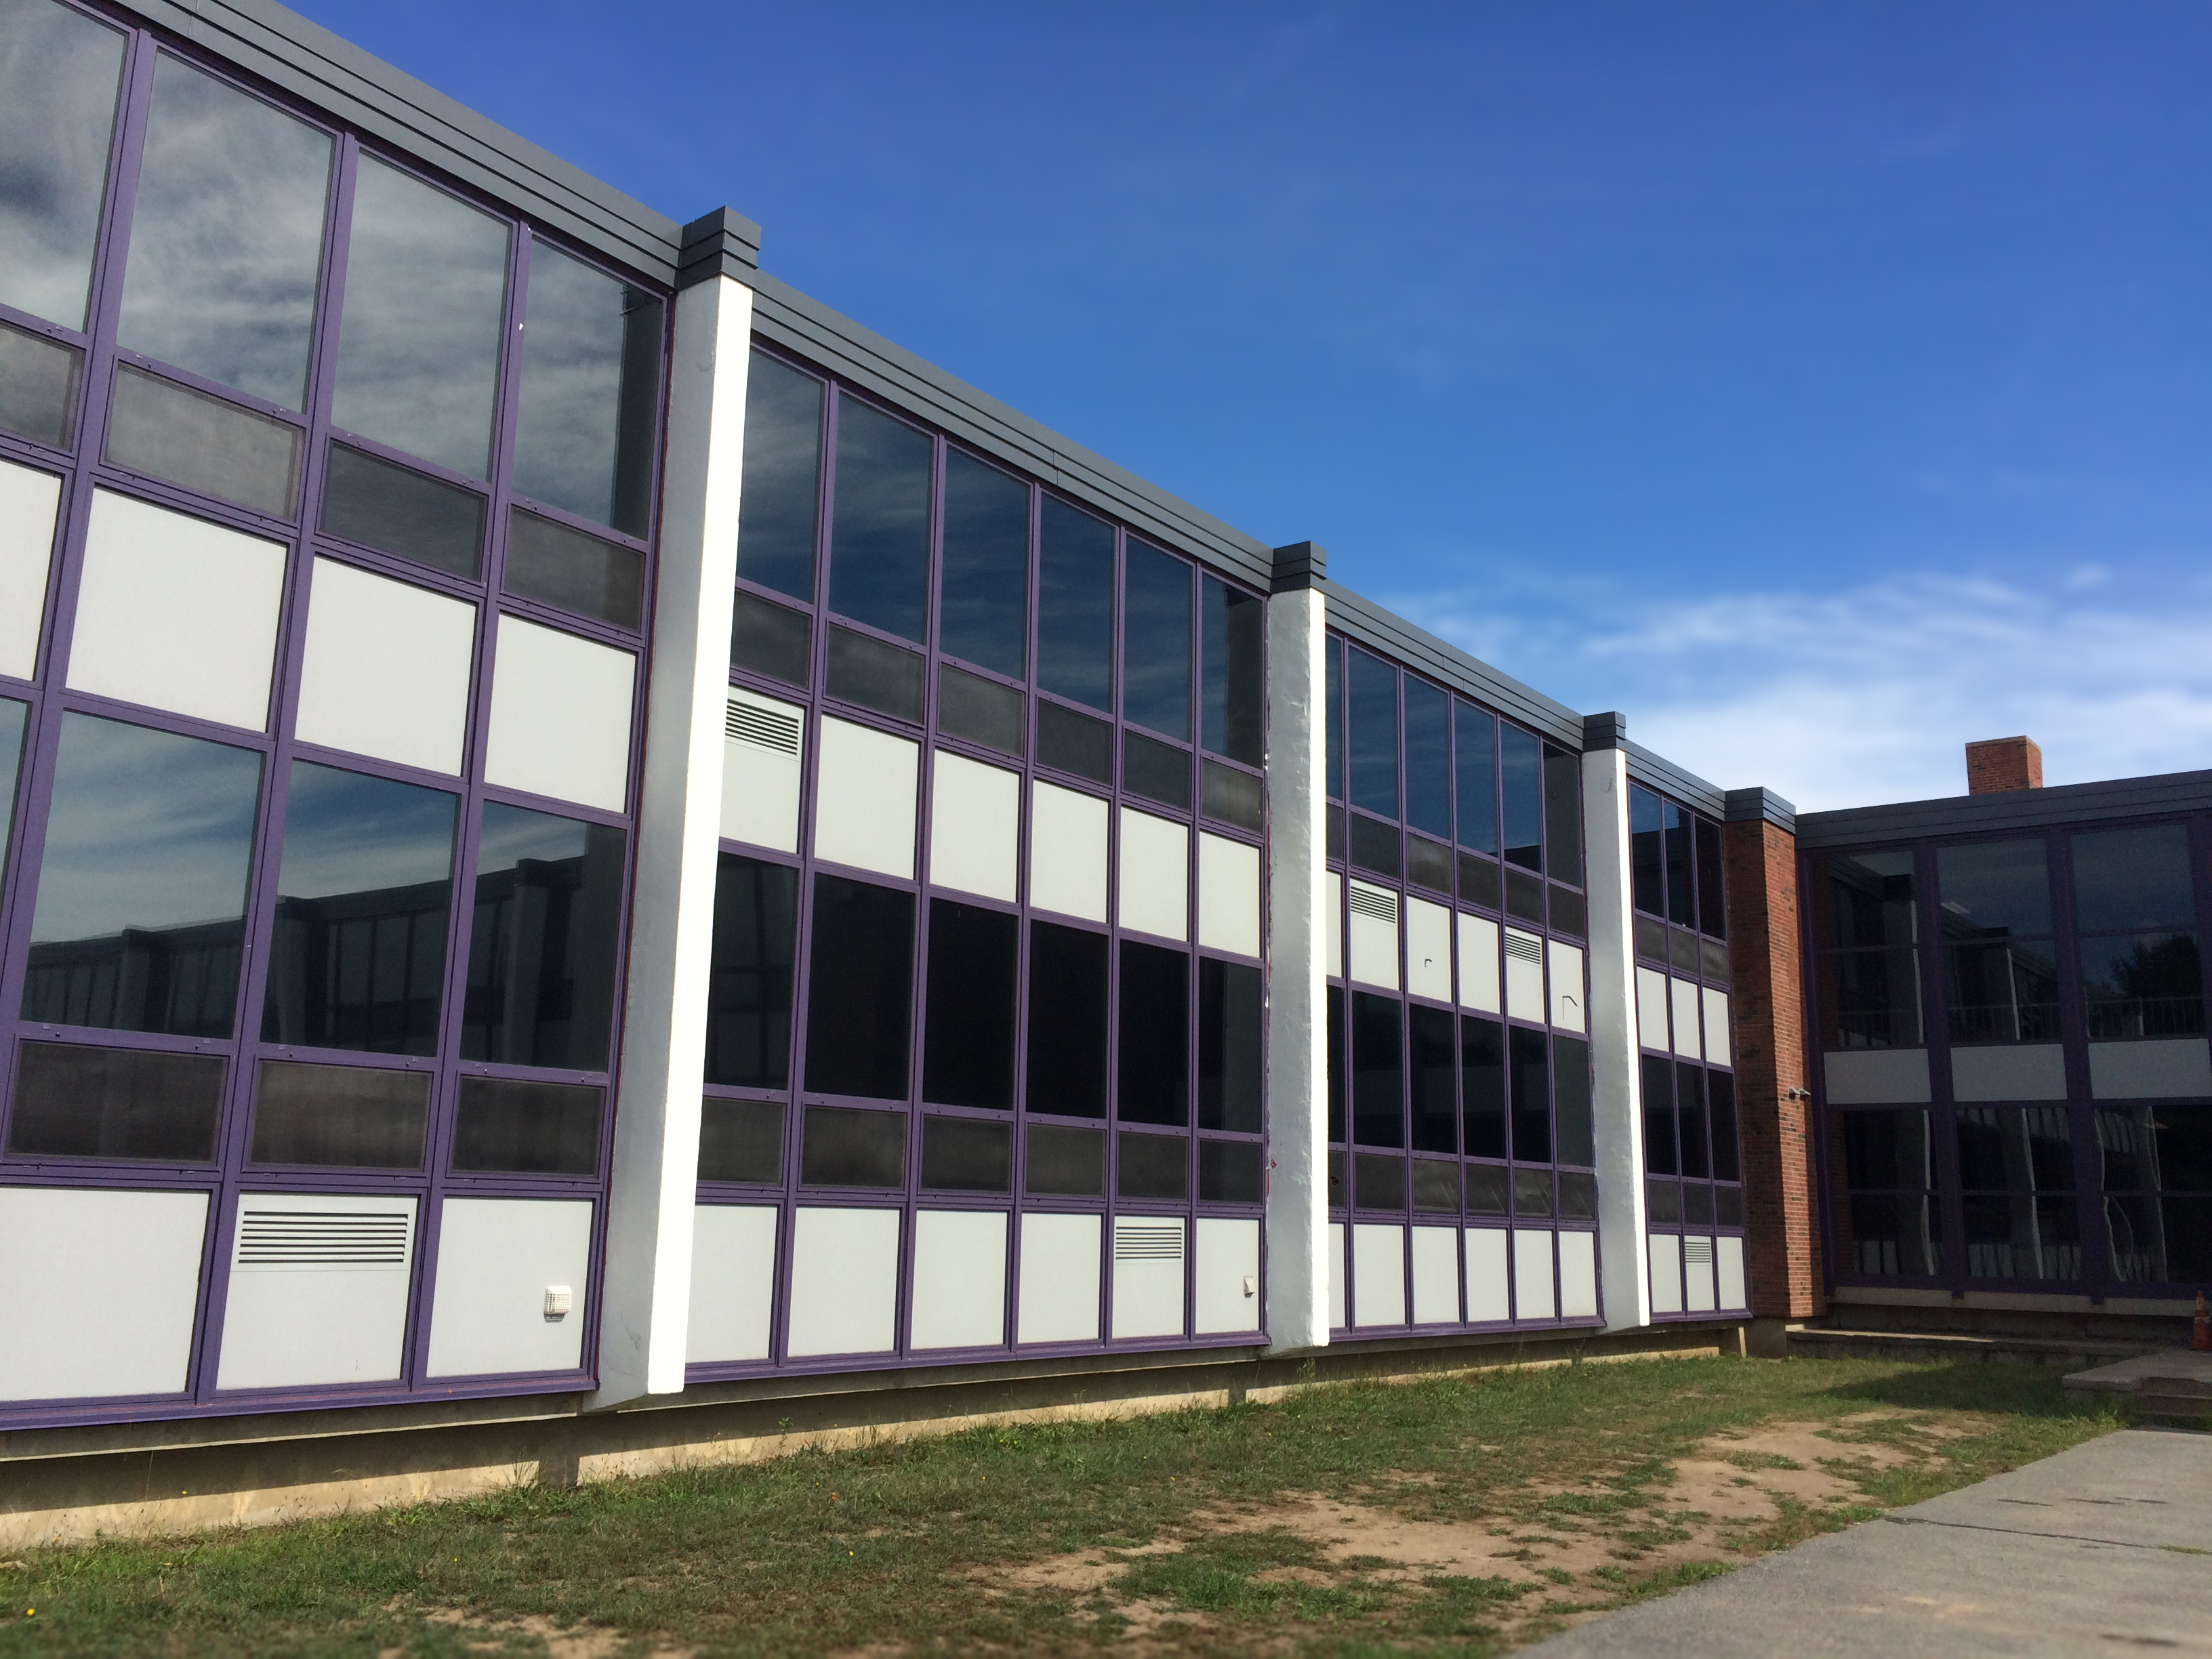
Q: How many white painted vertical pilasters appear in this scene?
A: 3